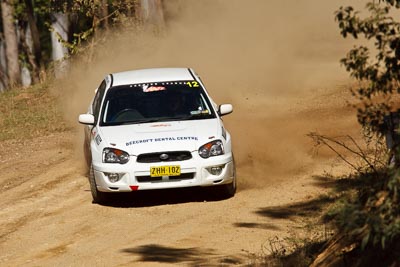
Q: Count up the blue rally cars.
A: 0